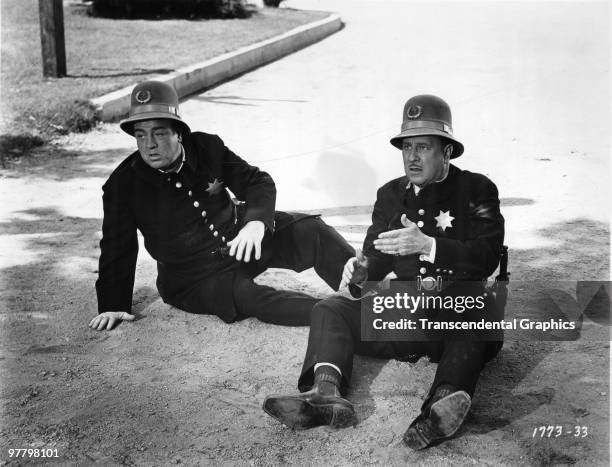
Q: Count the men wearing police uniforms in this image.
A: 2